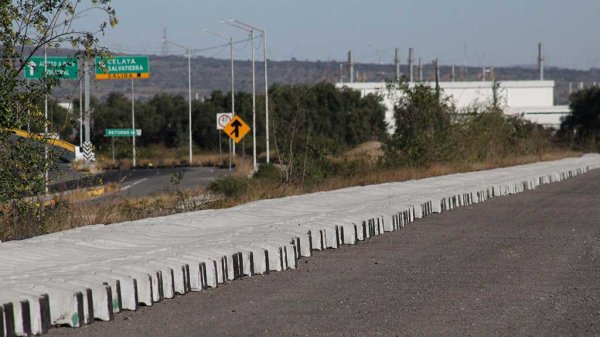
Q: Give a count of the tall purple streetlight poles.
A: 0